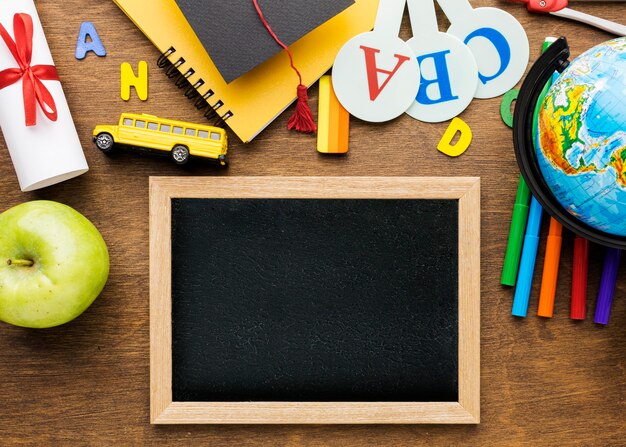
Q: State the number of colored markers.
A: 5